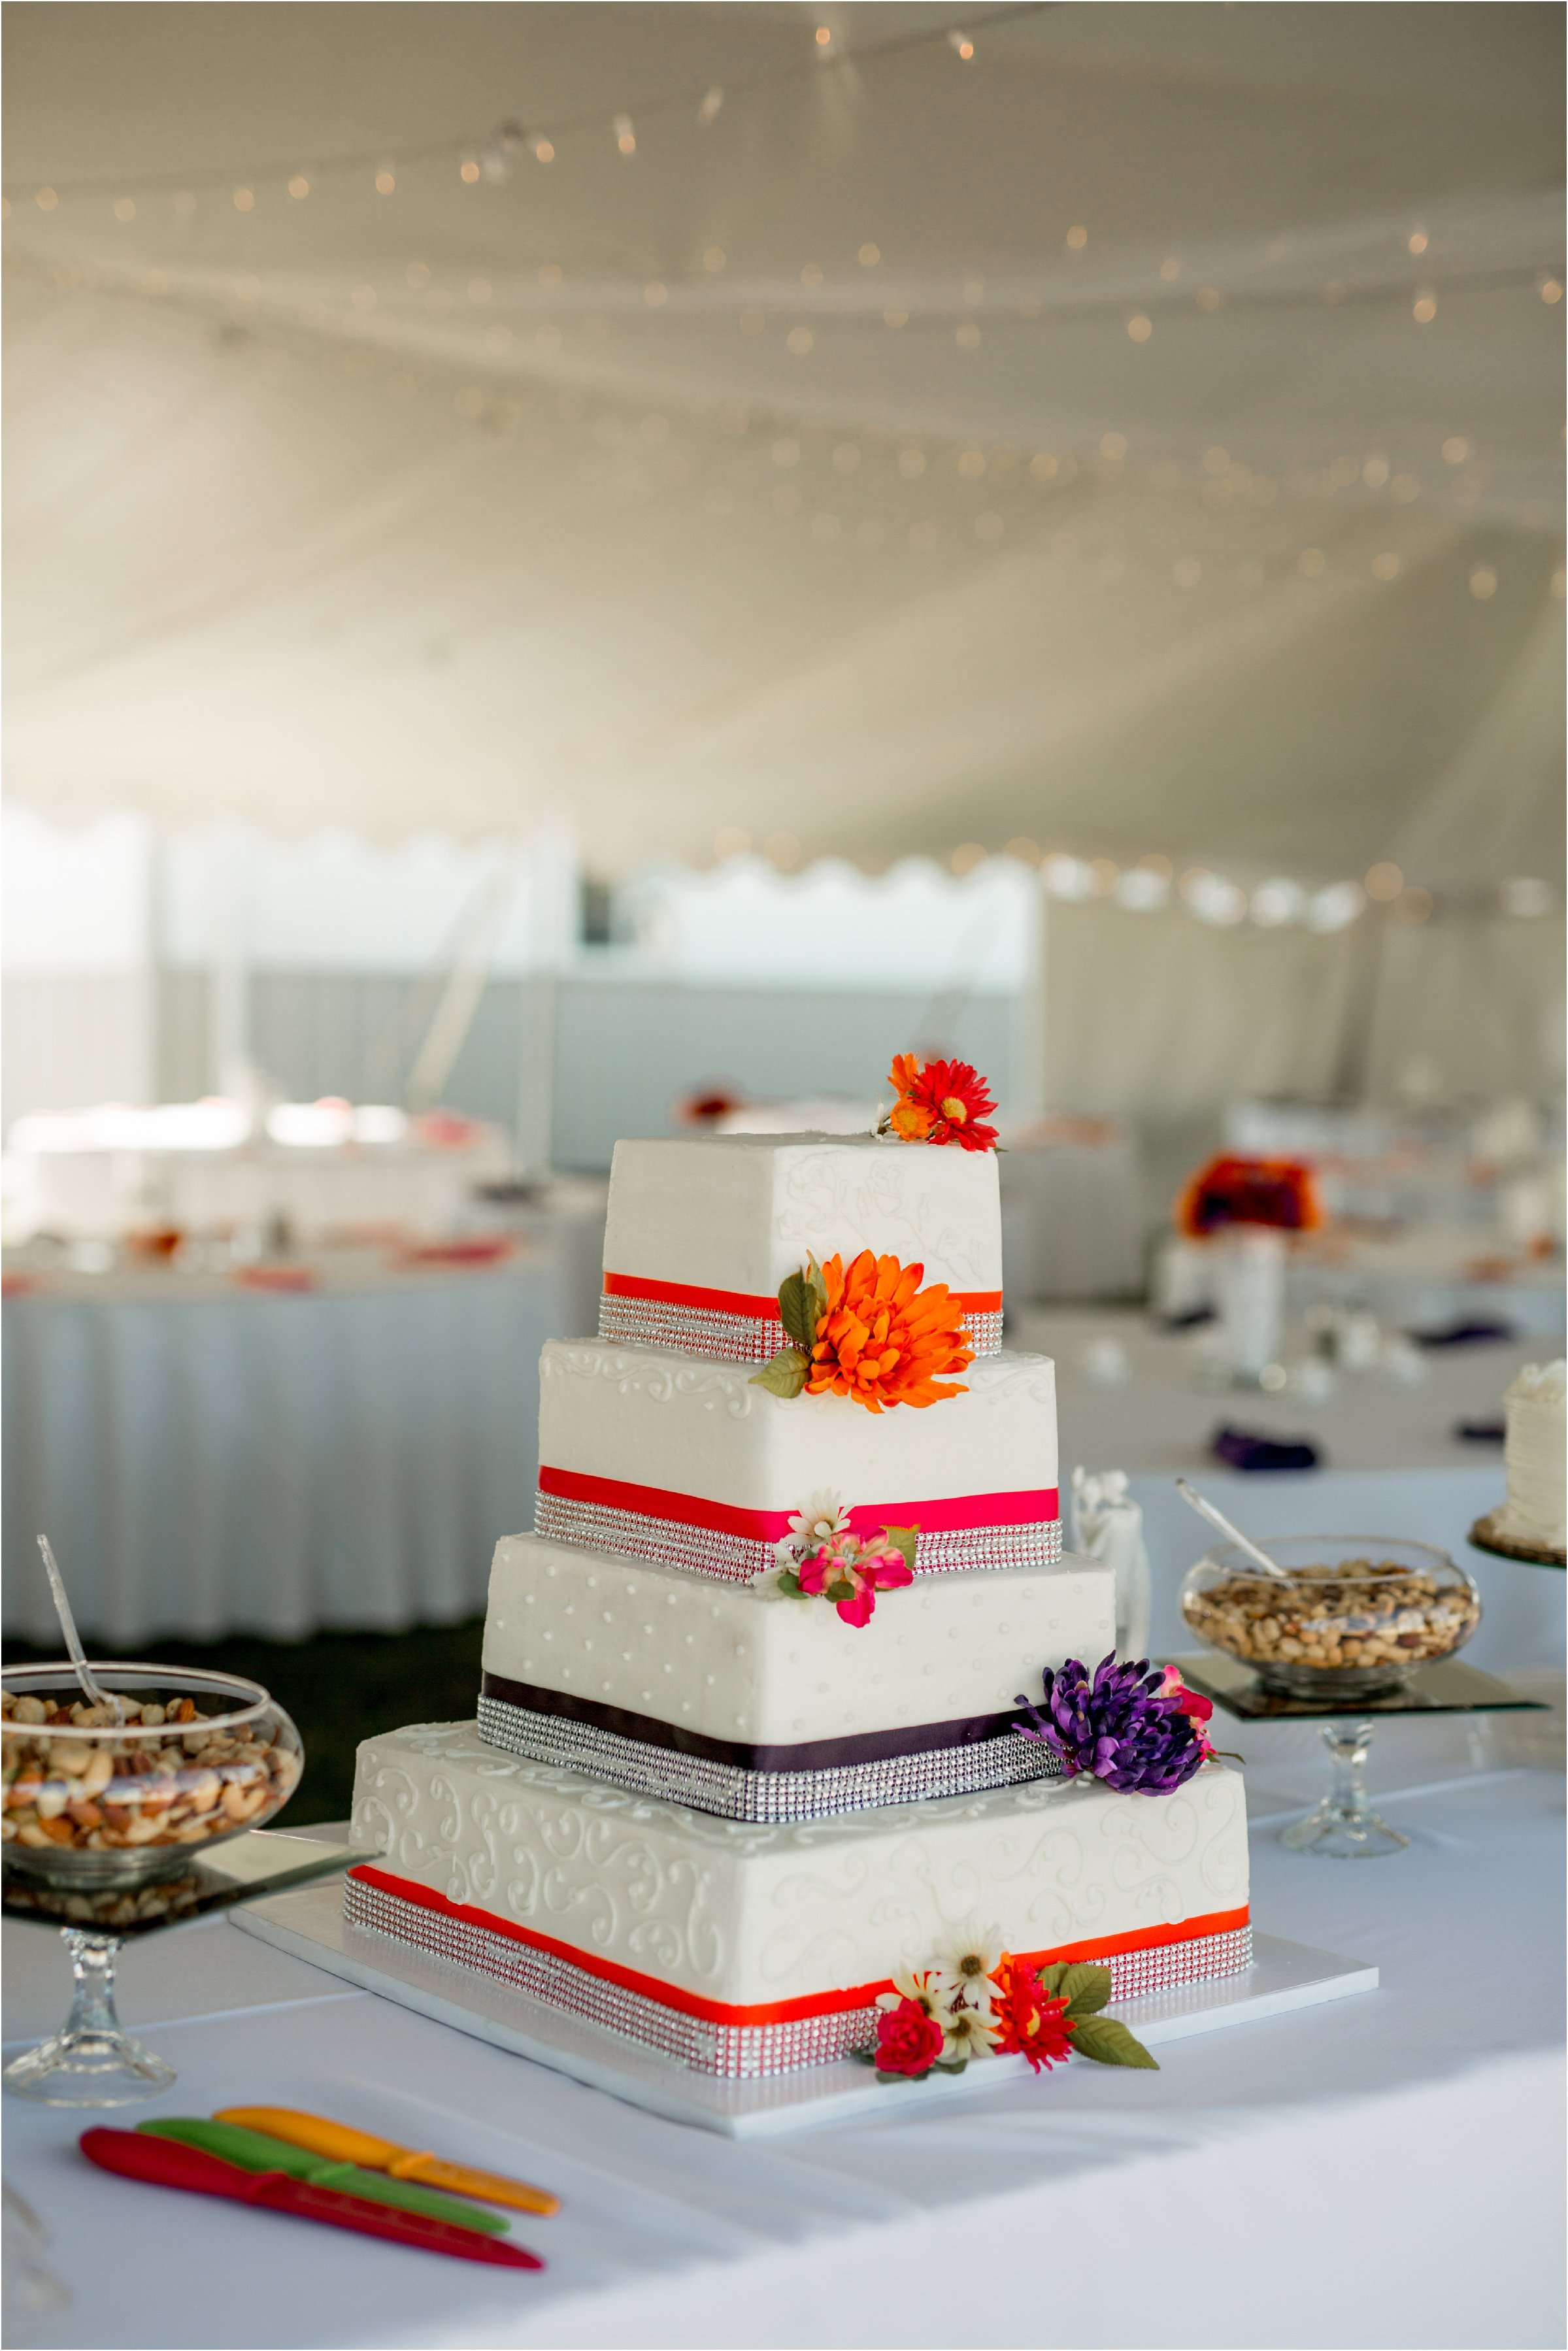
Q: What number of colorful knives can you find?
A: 3